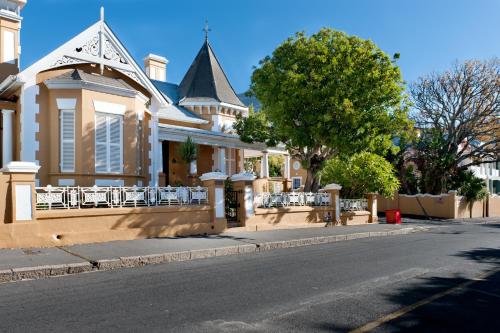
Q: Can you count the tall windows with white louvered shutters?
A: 2